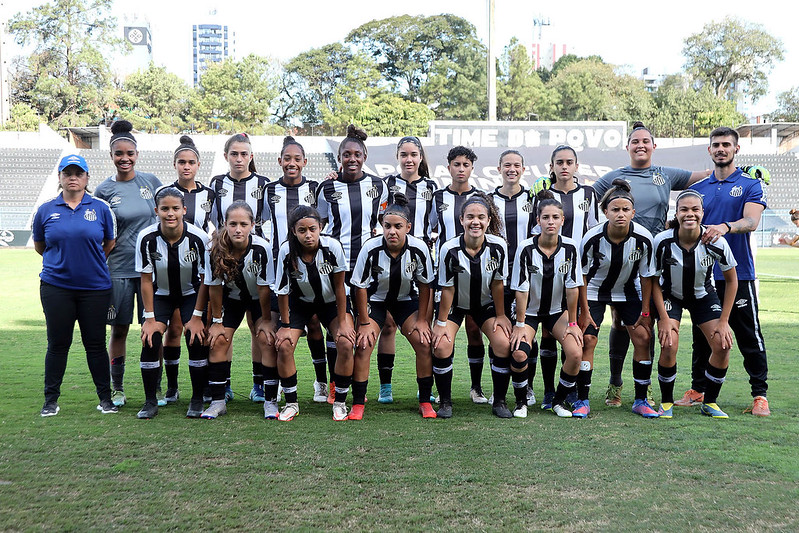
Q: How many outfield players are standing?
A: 8